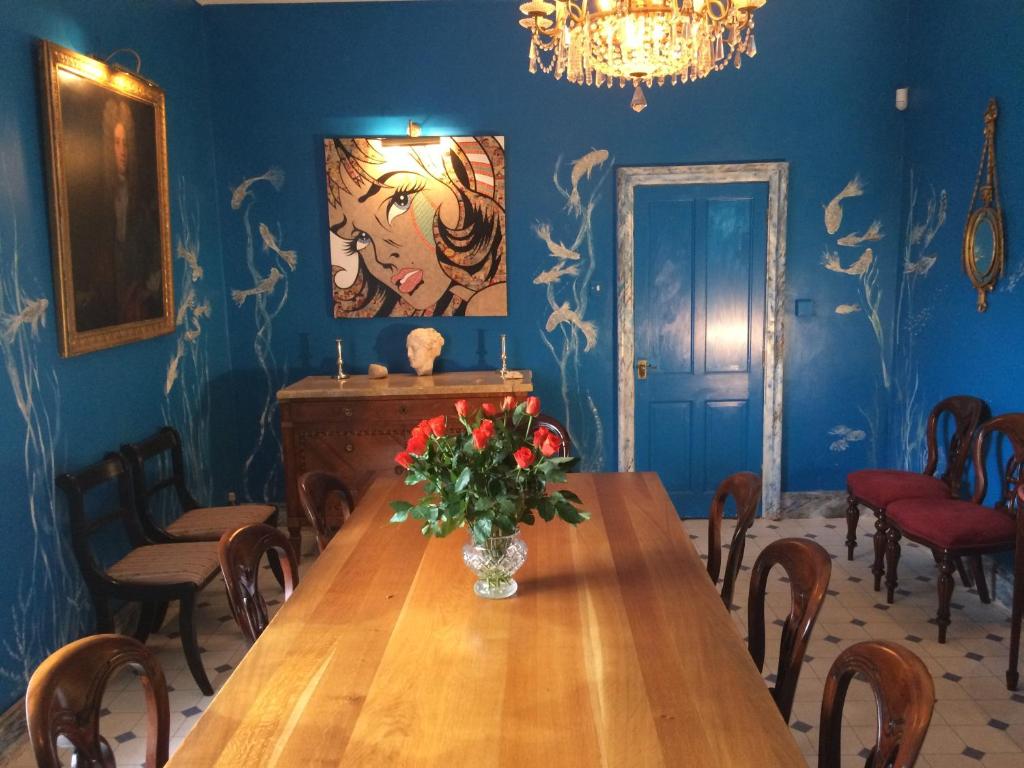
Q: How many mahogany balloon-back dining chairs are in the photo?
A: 9